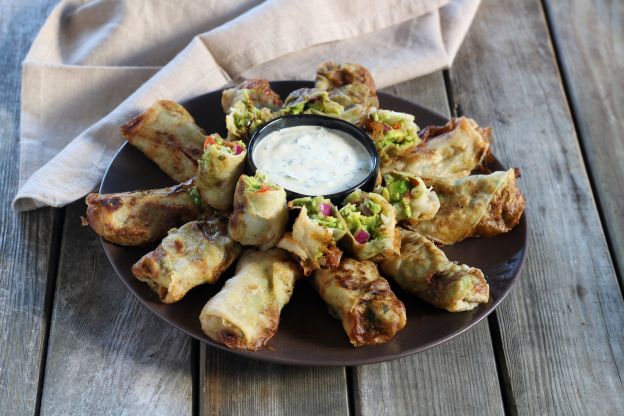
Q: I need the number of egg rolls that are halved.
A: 8